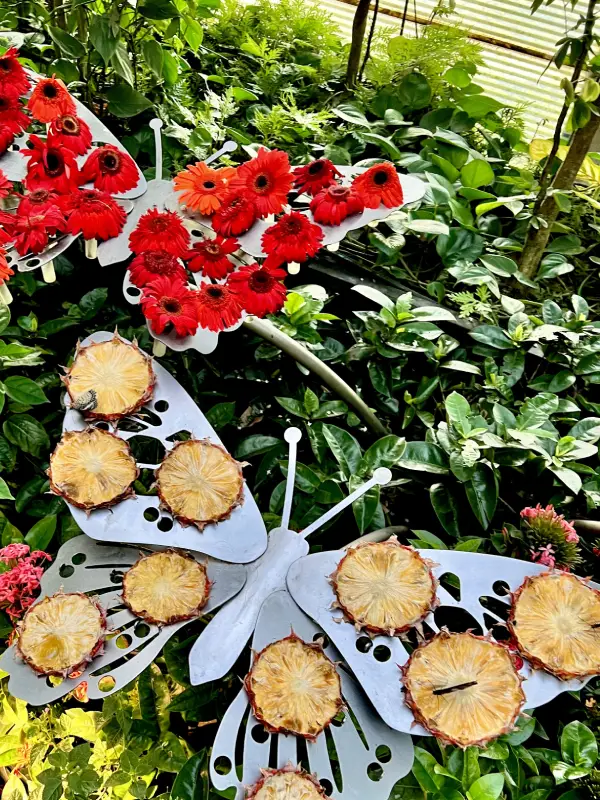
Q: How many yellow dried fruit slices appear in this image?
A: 10